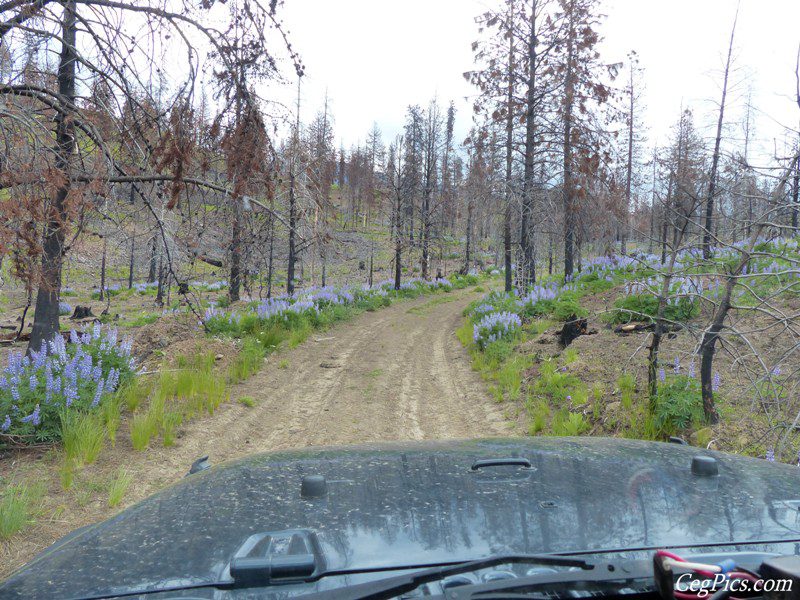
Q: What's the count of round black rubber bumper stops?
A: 2